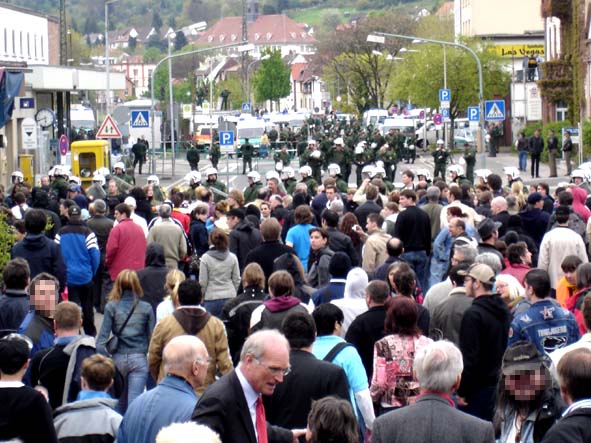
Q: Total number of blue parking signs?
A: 3